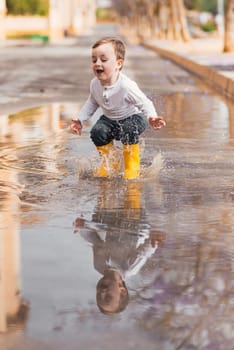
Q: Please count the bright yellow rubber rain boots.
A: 2